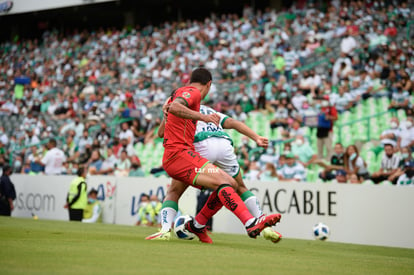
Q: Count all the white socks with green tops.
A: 2